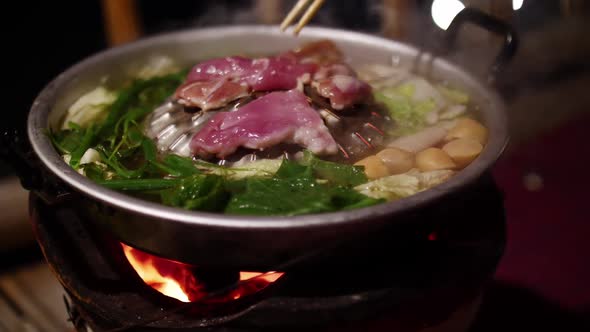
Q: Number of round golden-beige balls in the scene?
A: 5